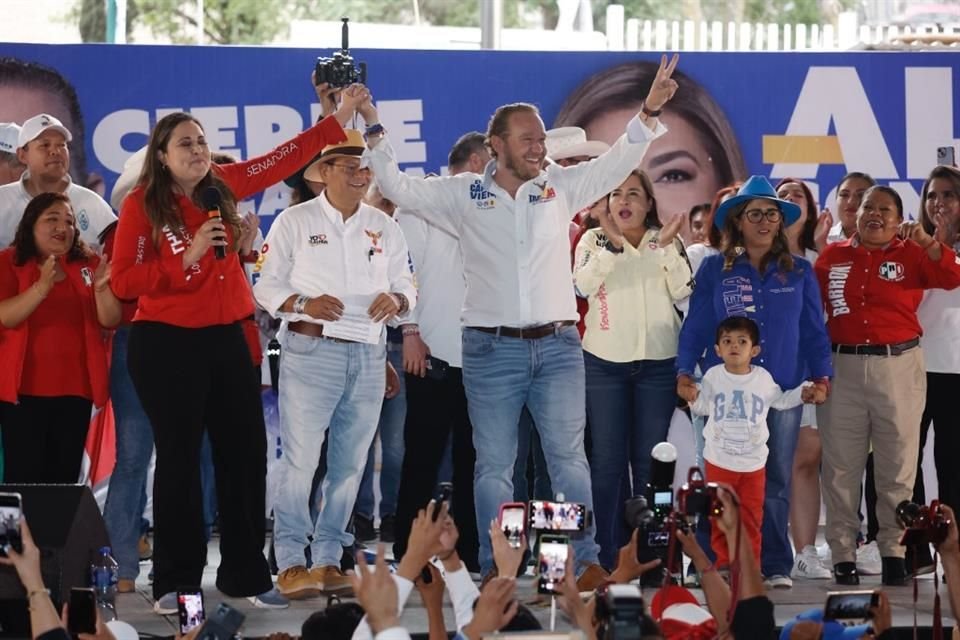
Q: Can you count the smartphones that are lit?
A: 6